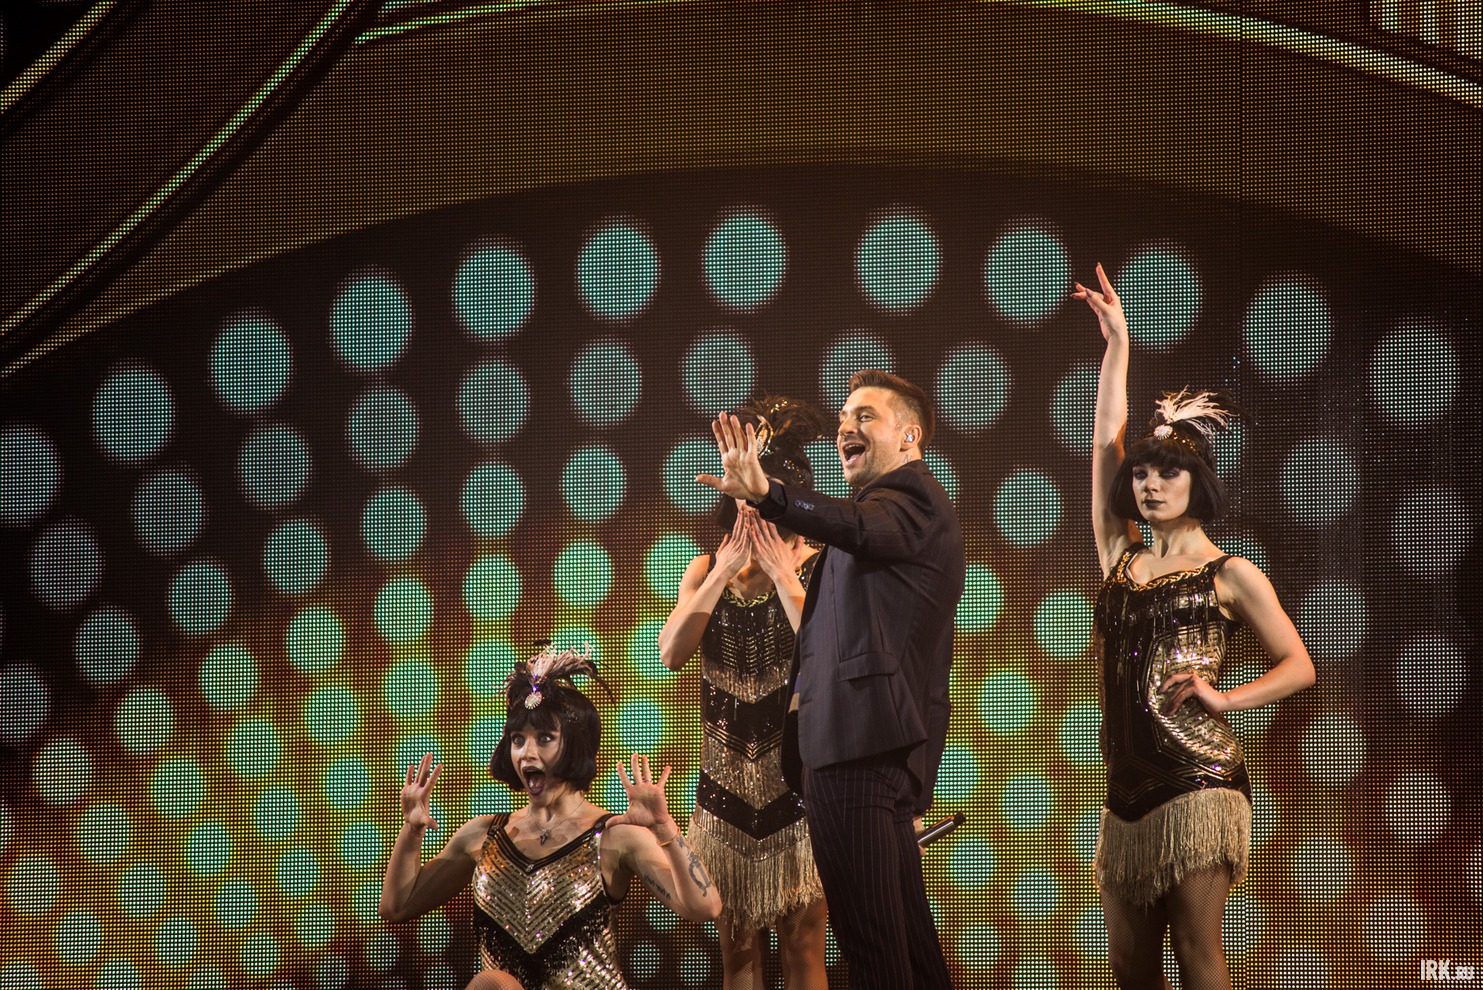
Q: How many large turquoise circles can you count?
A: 12